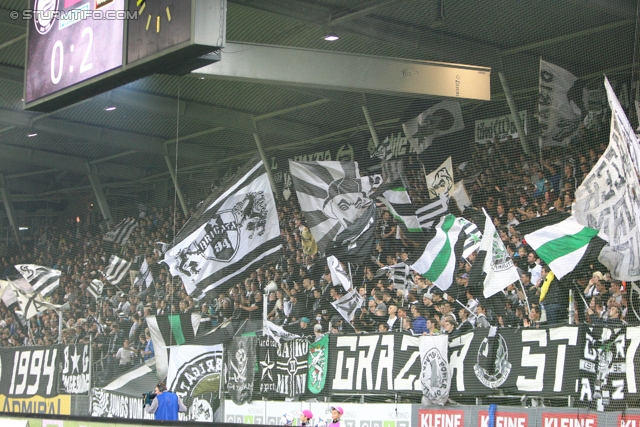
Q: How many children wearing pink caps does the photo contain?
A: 2